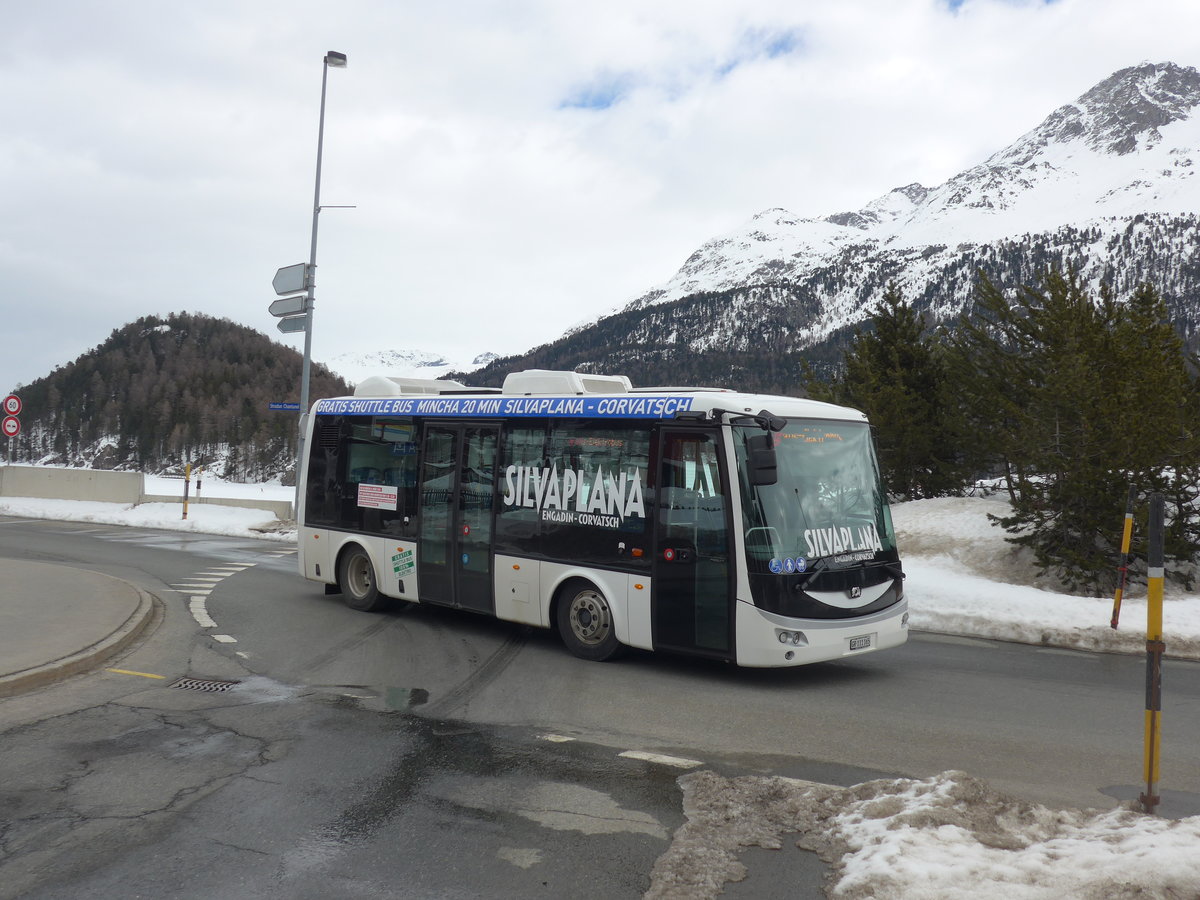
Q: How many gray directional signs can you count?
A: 3